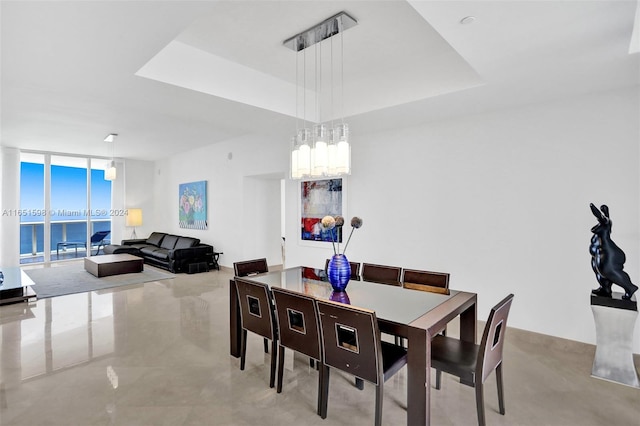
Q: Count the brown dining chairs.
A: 8